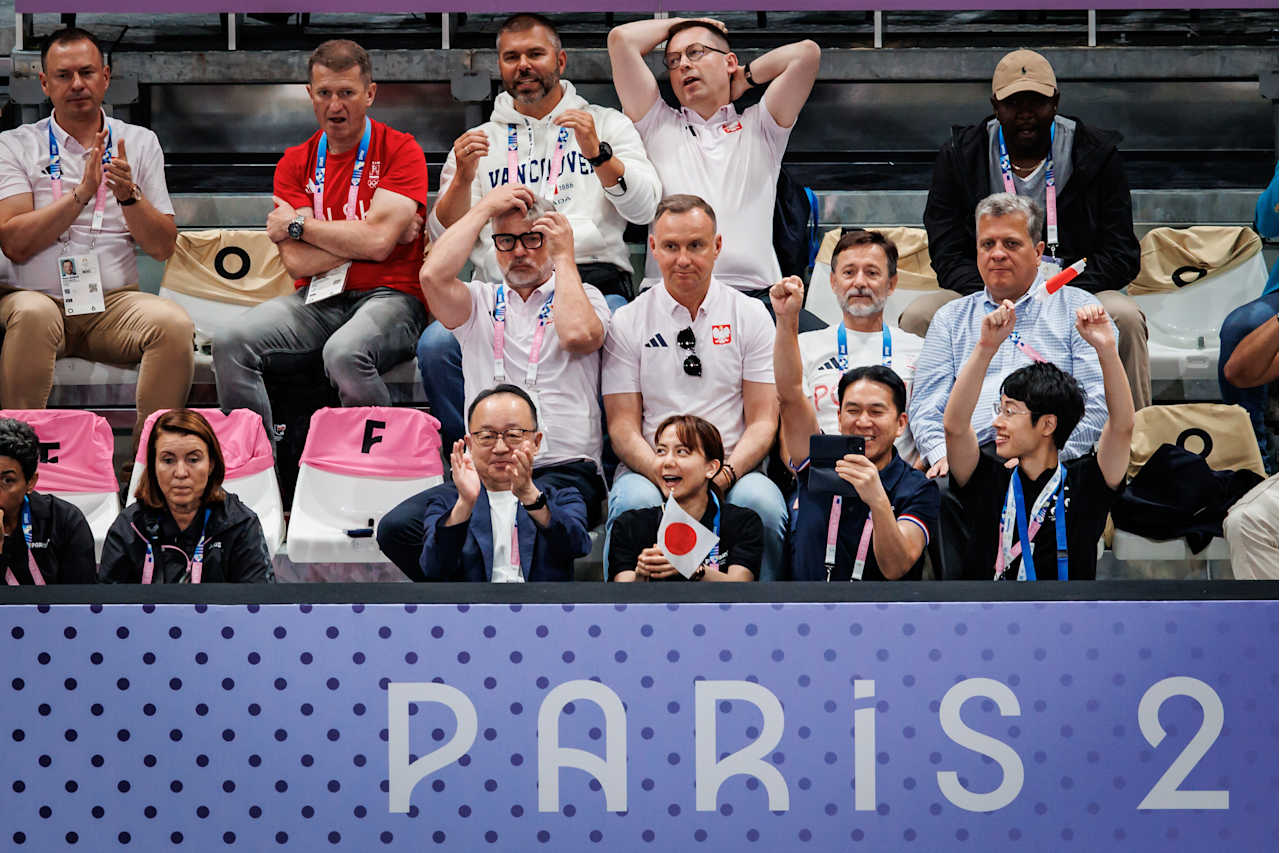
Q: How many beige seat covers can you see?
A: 4